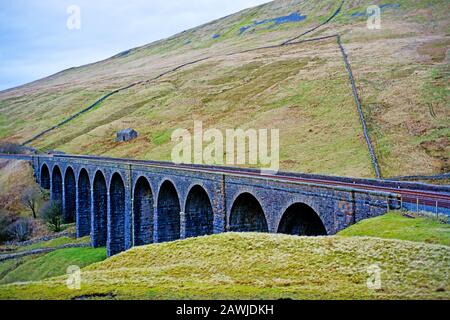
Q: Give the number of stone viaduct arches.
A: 11